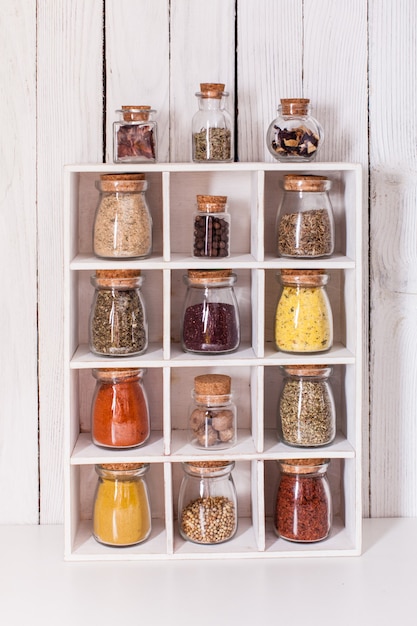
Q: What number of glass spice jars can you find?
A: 15